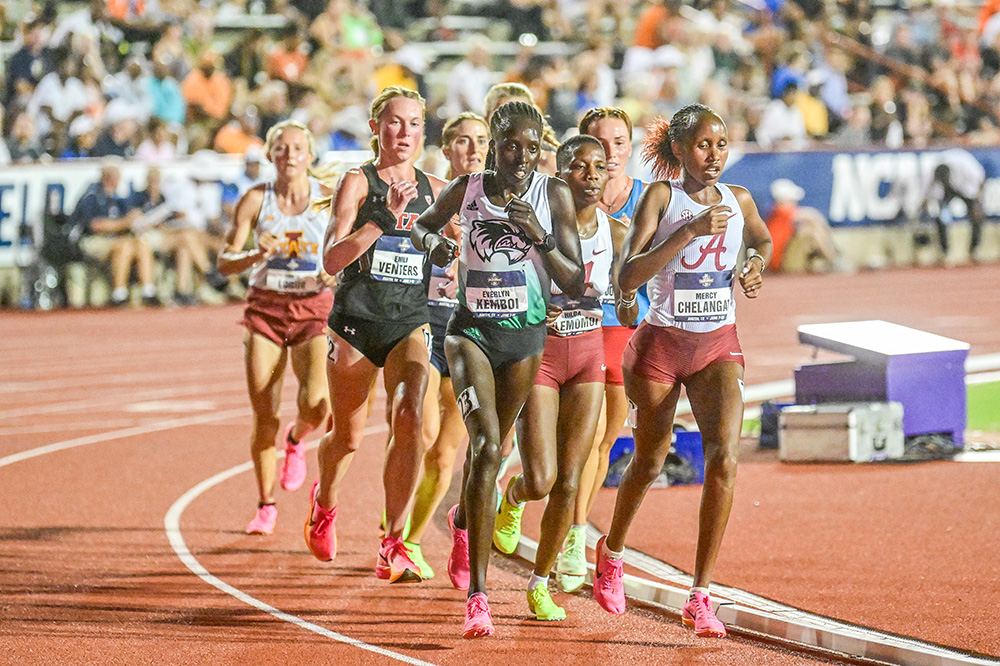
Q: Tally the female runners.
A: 8